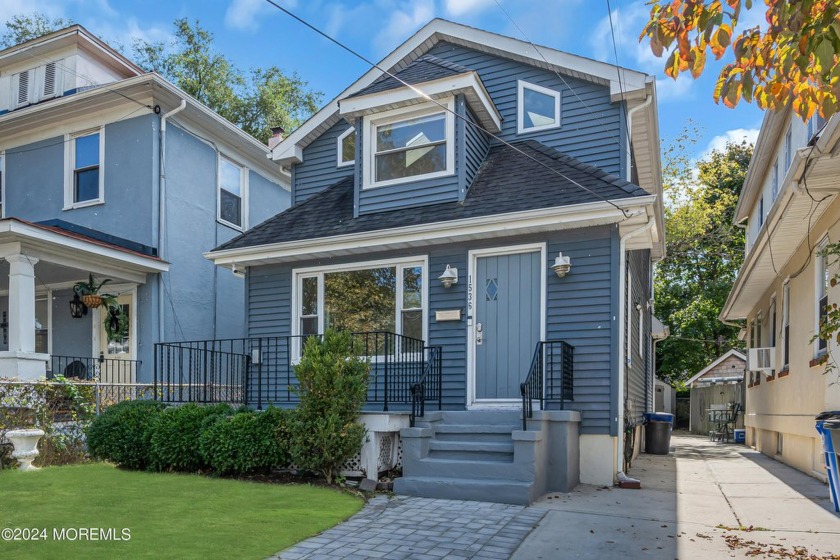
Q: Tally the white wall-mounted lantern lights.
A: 2